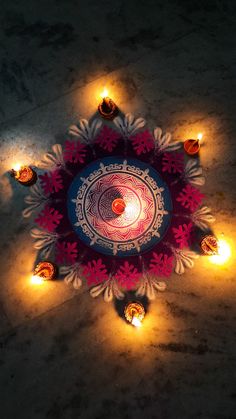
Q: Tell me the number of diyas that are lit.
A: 7